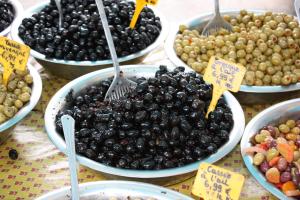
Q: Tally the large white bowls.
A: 7